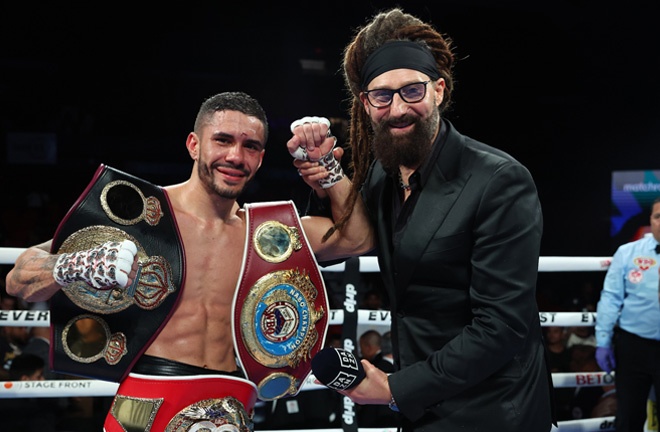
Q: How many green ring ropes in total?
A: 0